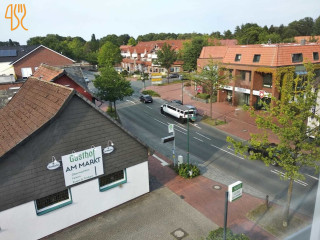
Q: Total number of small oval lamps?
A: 2